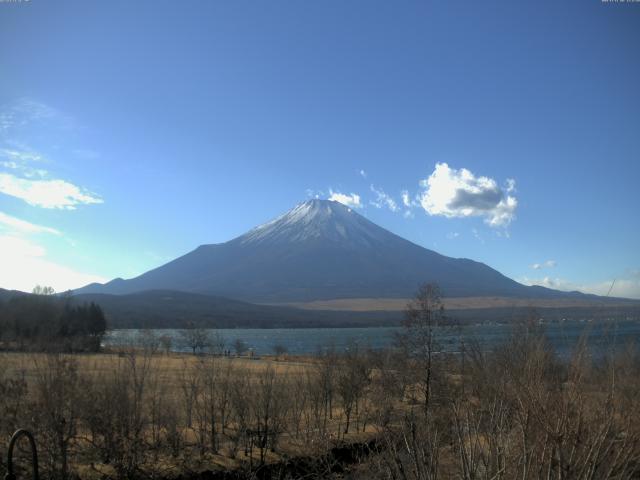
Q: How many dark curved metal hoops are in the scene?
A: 1